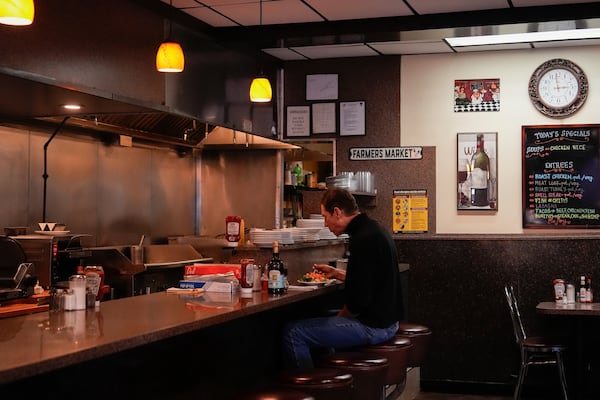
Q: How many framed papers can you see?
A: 4